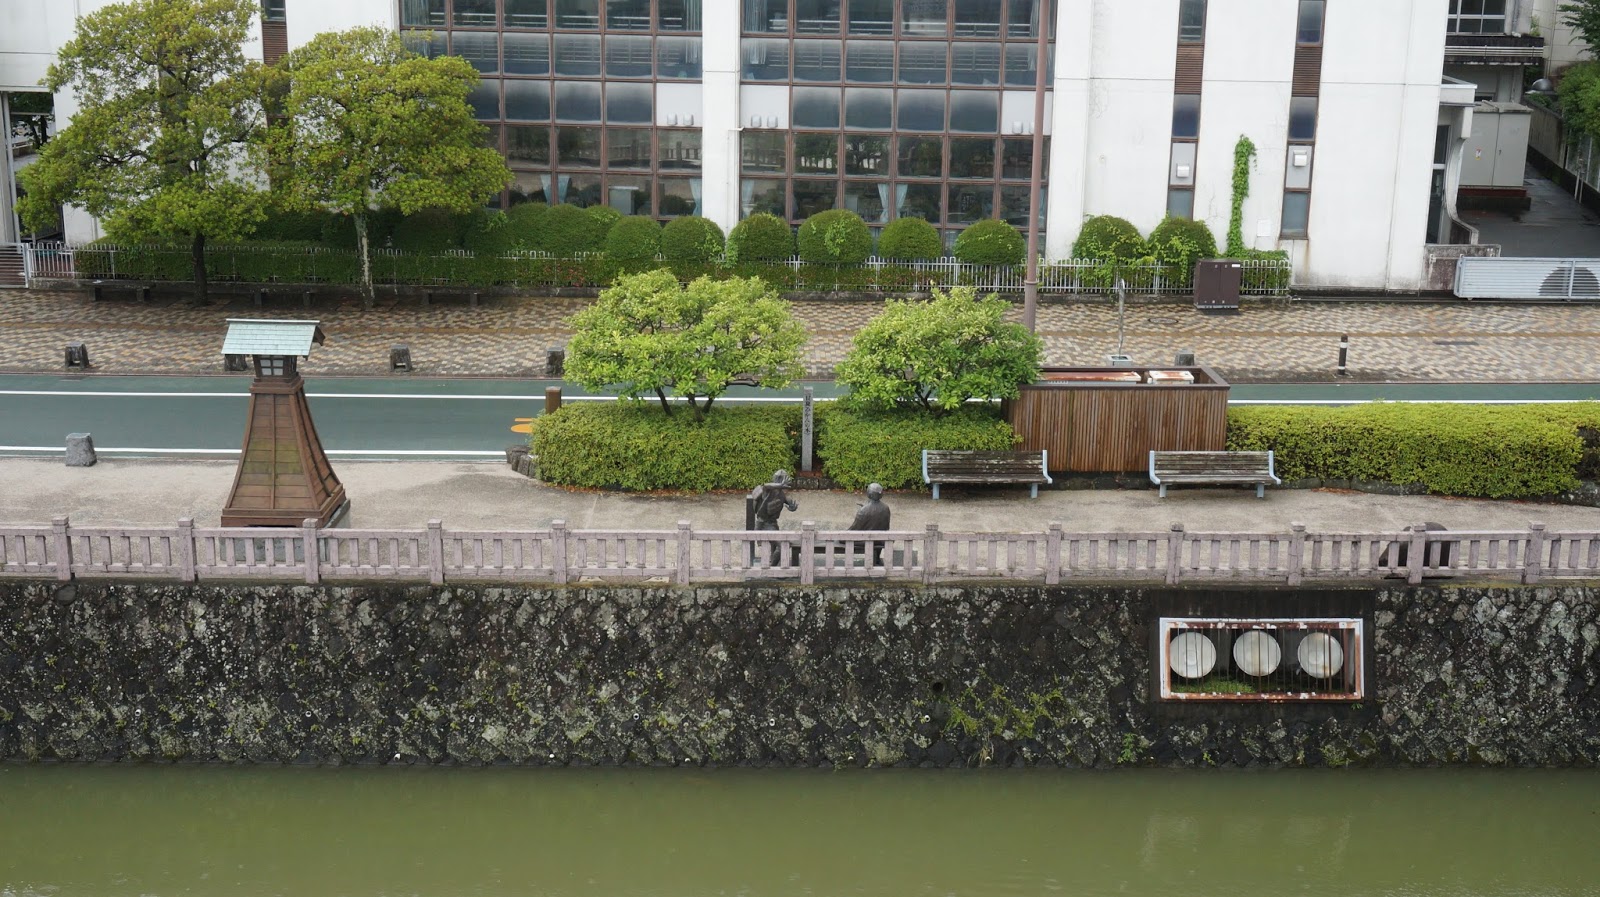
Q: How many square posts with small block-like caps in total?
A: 13